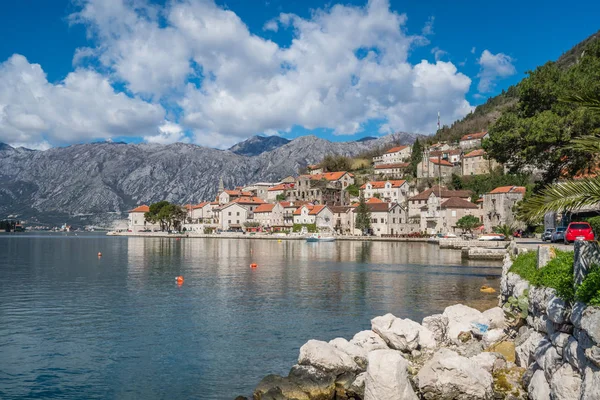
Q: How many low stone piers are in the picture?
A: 2